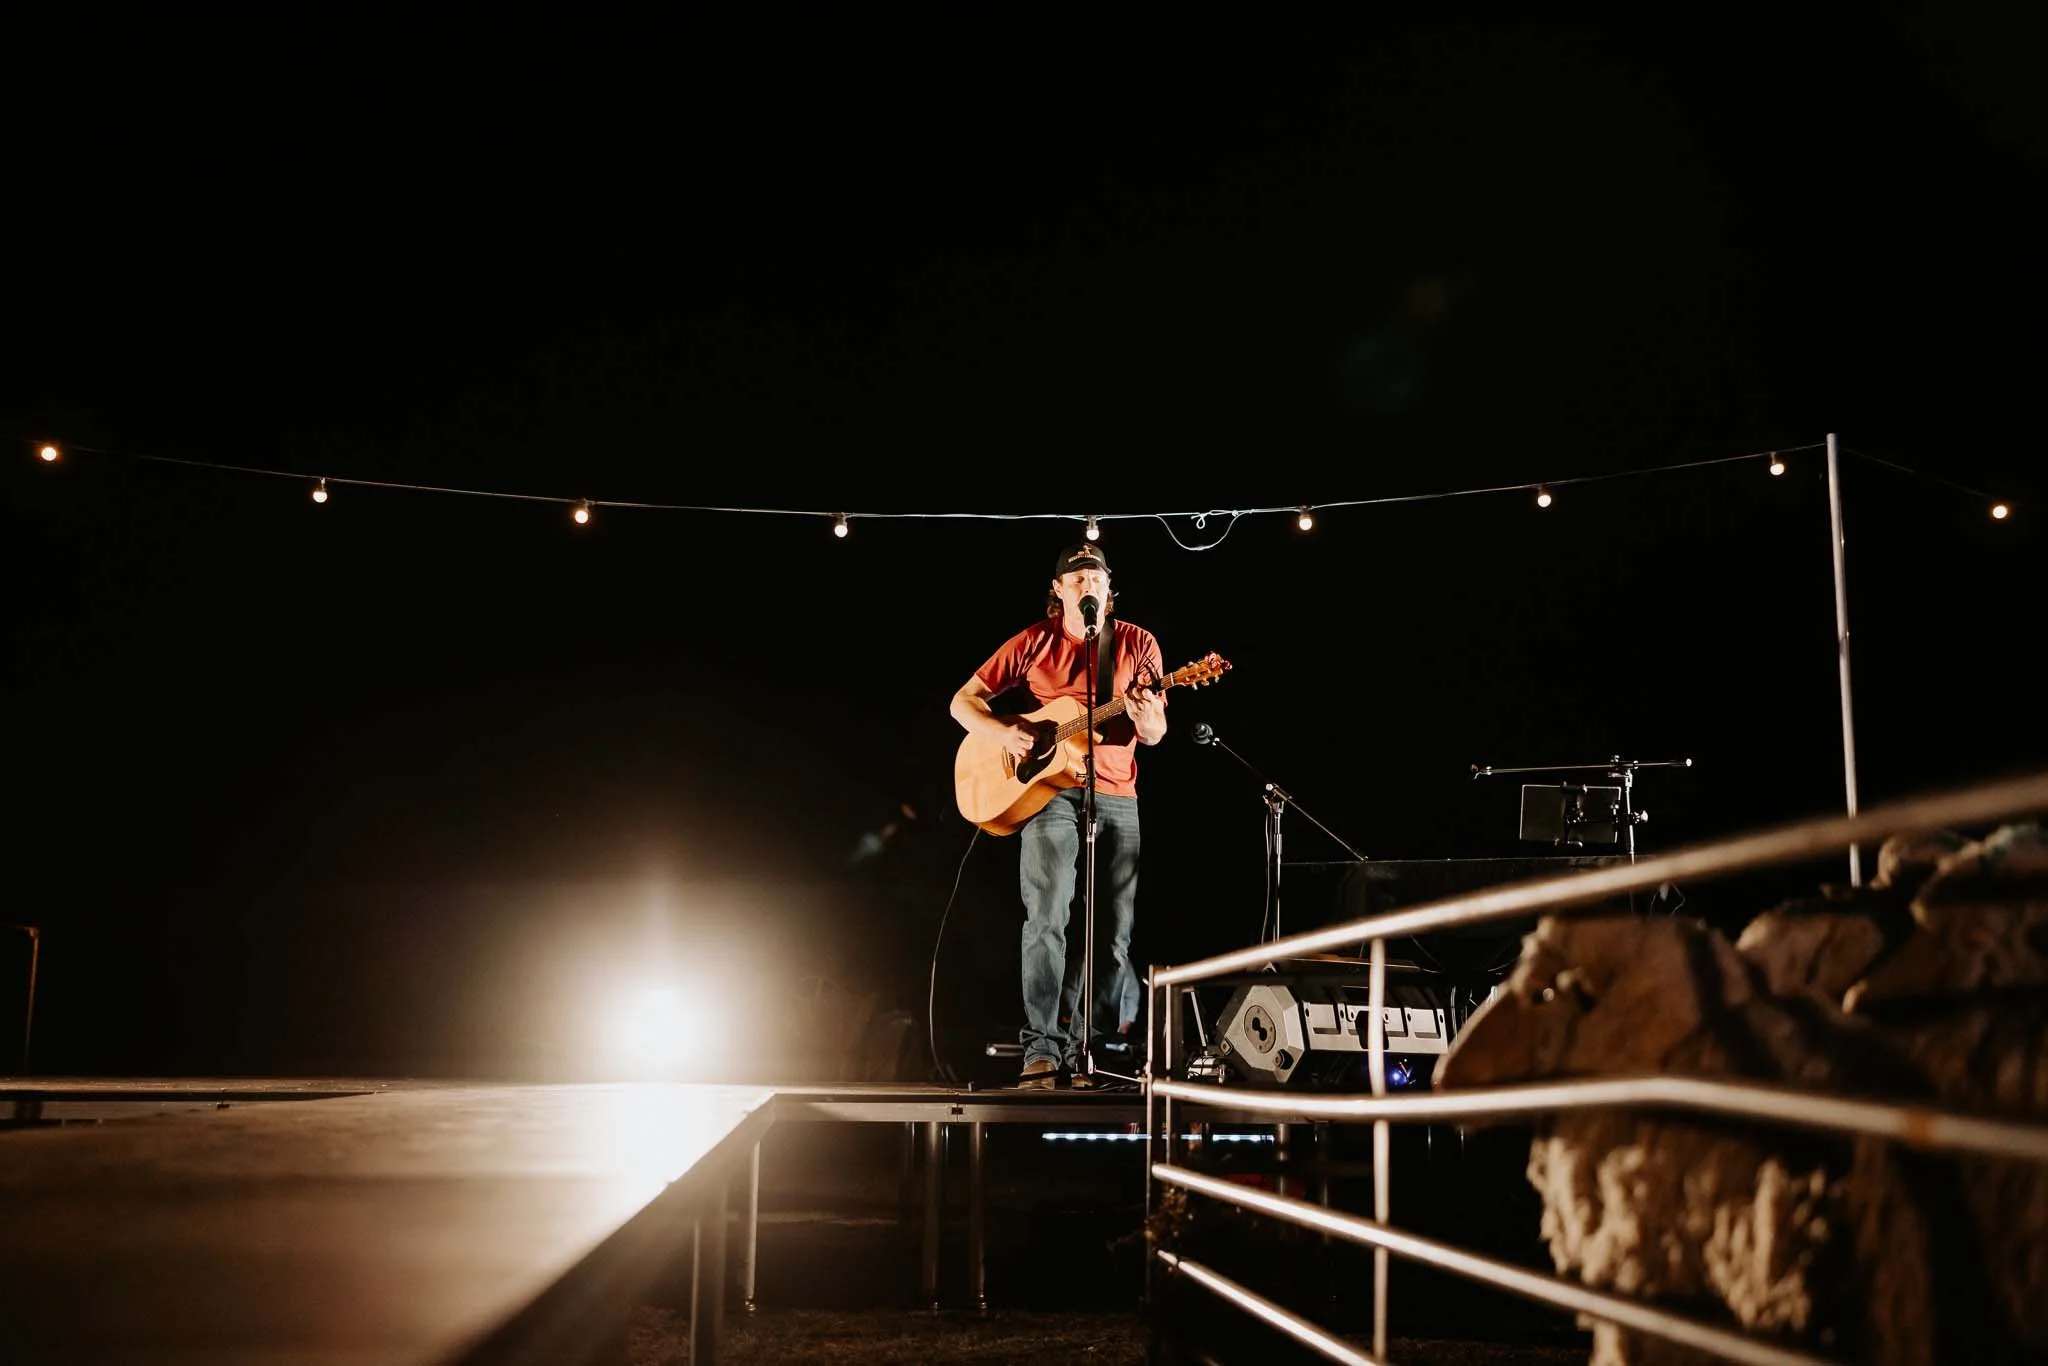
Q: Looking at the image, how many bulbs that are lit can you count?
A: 9